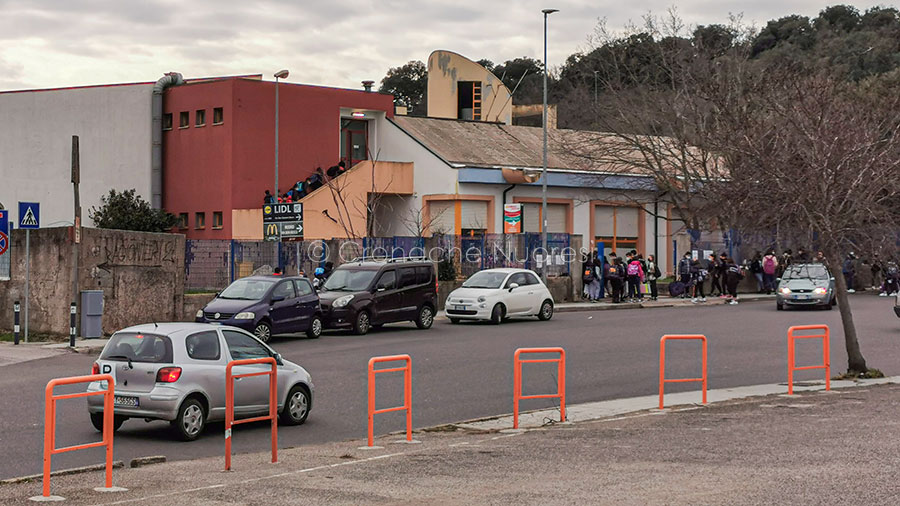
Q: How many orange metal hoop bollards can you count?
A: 6